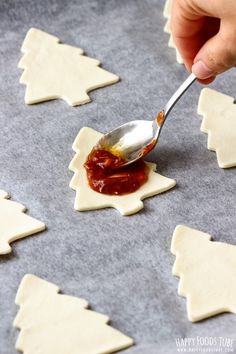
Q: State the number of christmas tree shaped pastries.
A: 7